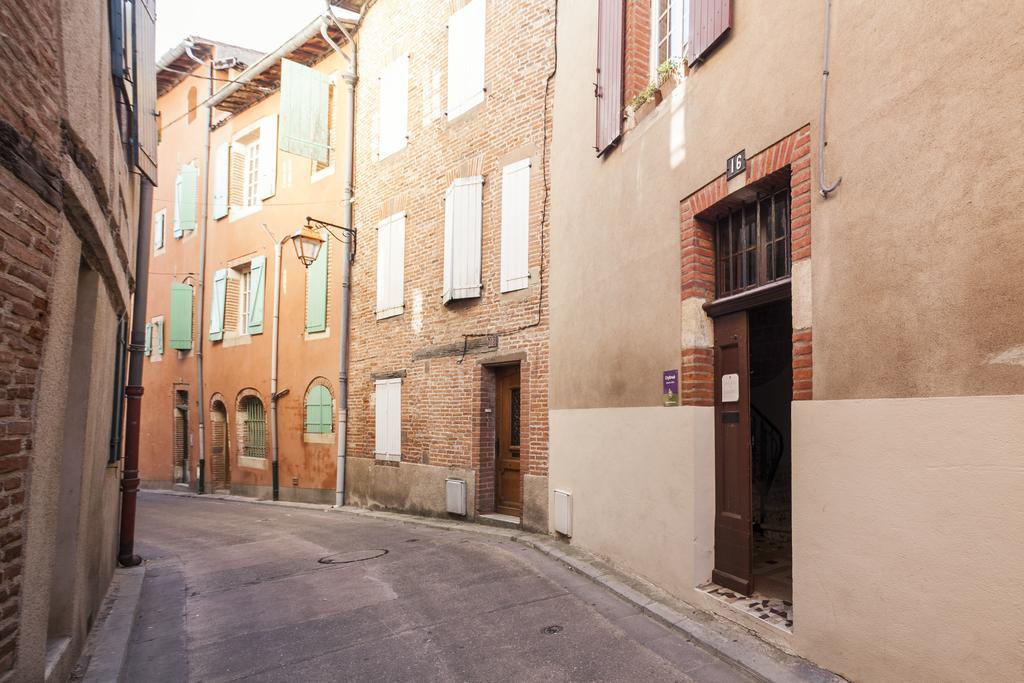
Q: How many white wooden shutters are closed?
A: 6